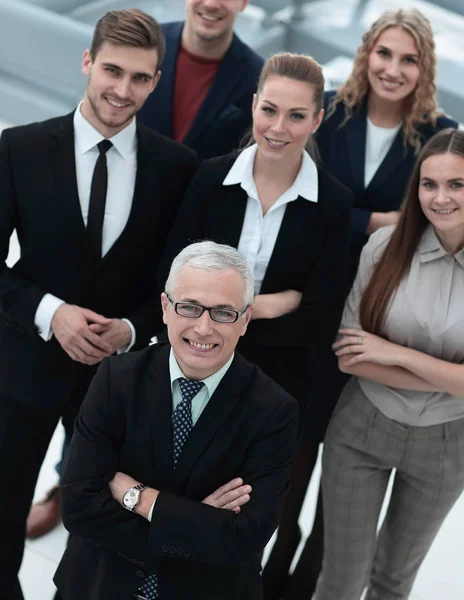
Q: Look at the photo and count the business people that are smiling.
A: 6